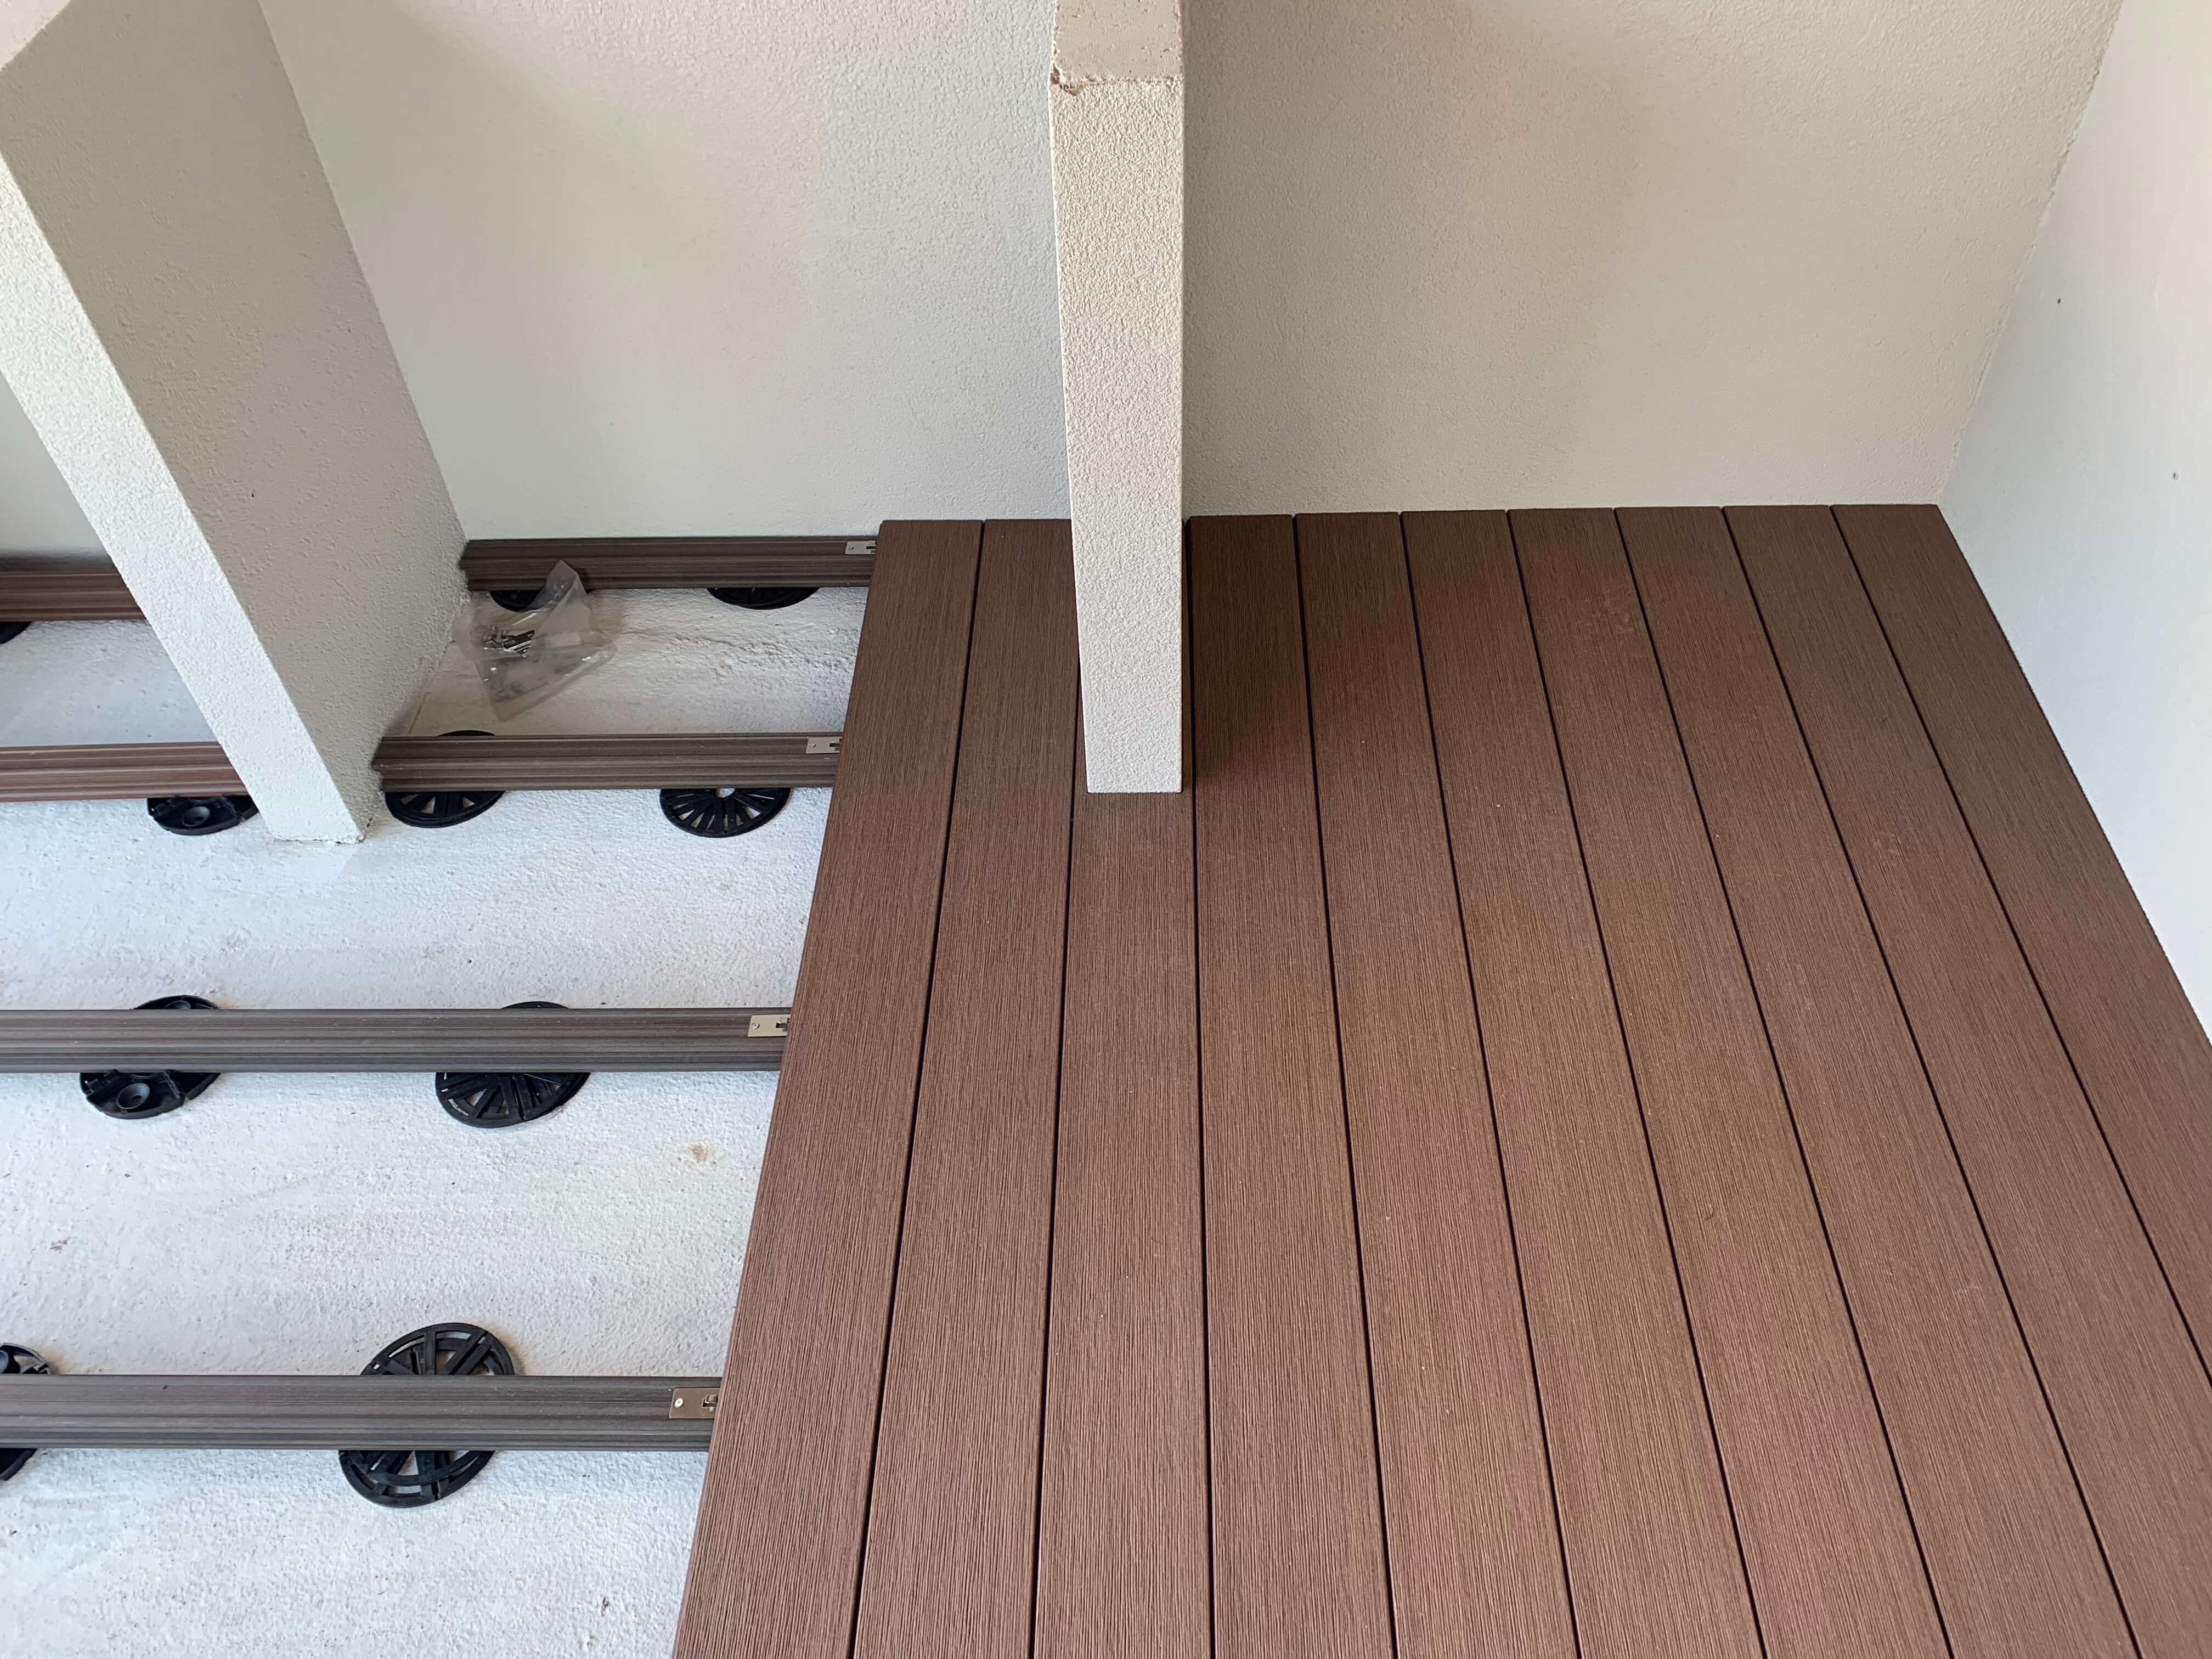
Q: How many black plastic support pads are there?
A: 10